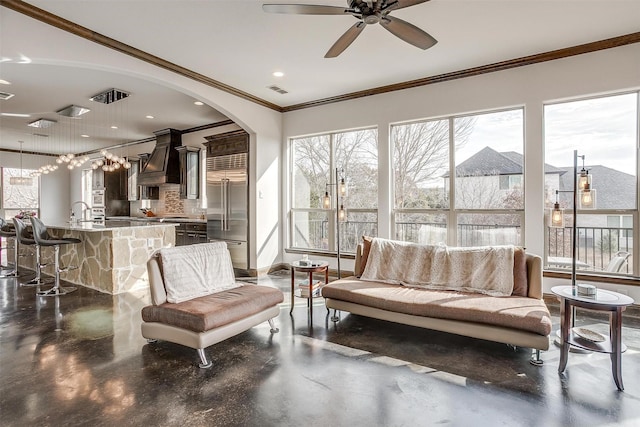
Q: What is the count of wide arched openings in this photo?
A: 1